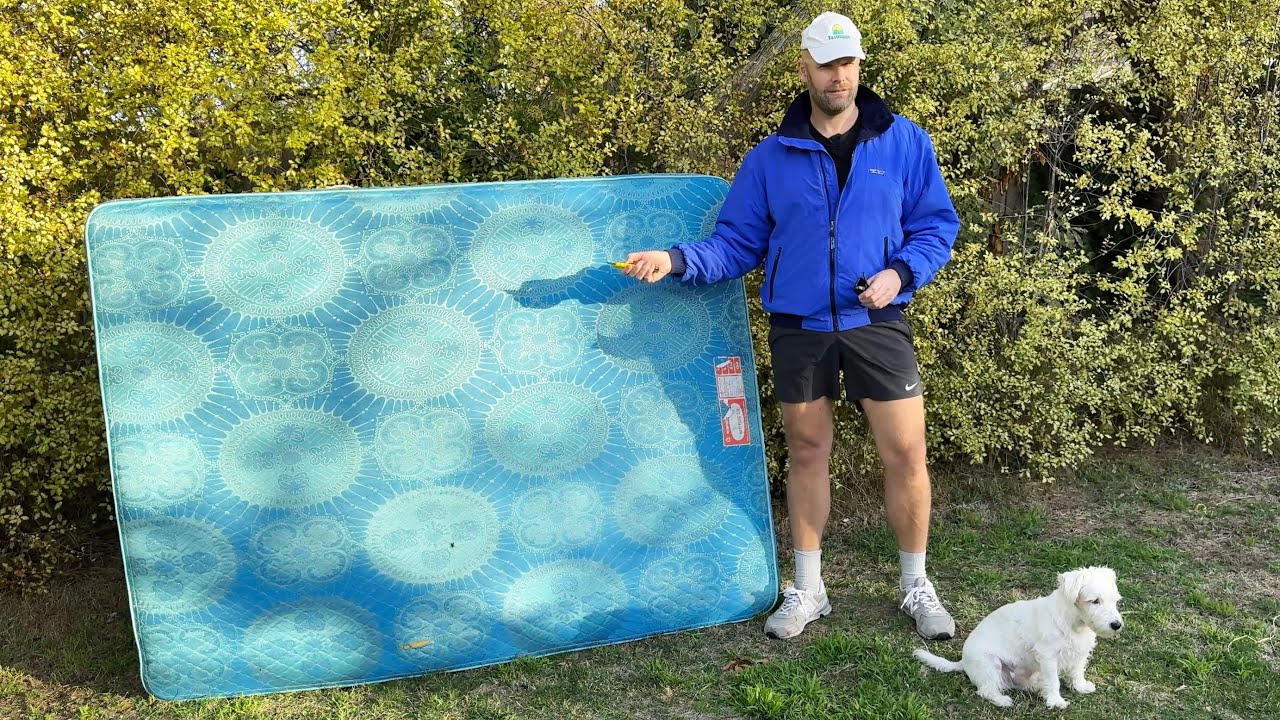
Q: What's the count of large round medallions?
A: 12